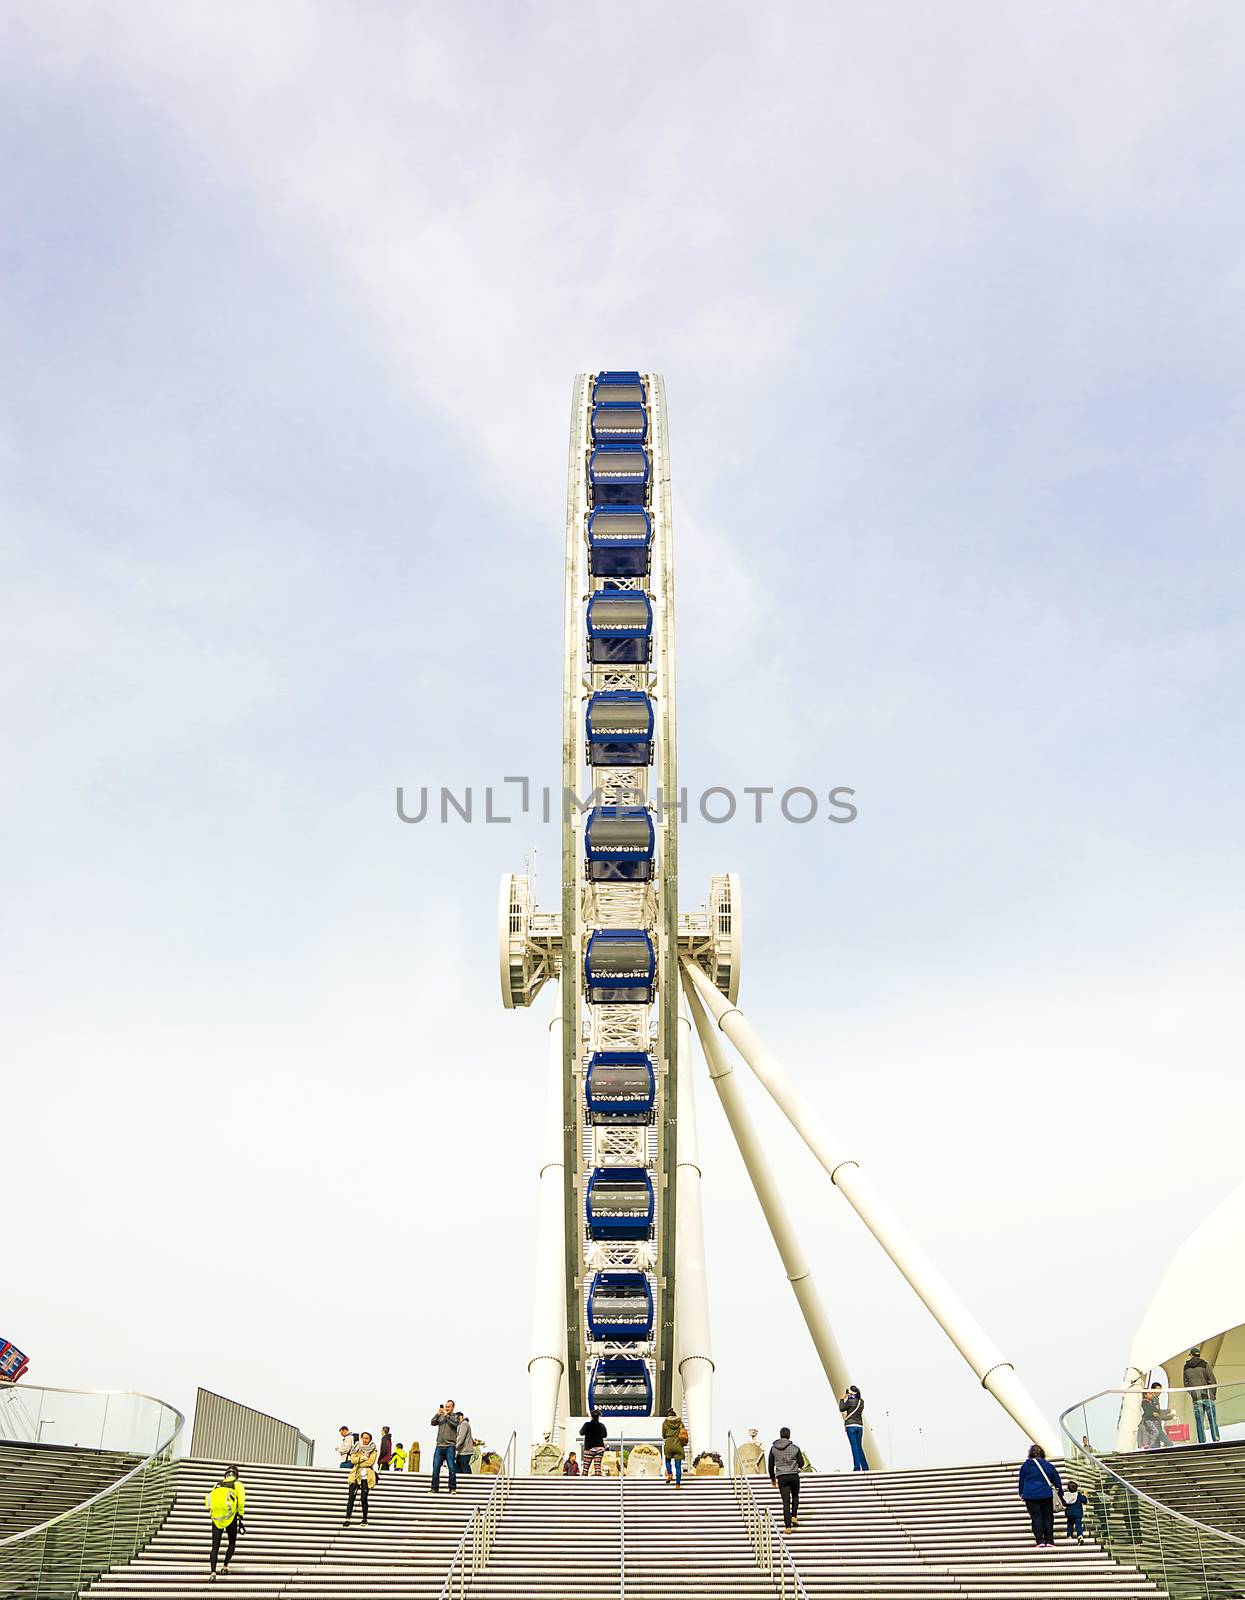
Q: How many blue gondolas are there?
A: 12